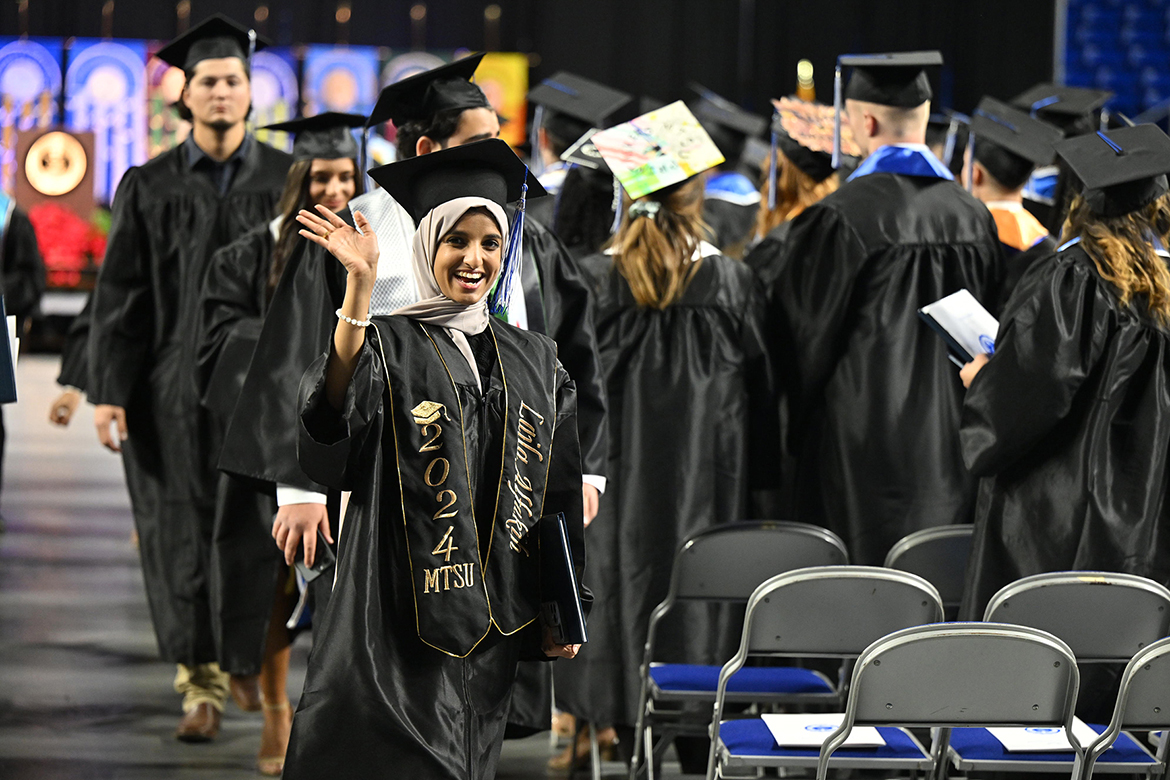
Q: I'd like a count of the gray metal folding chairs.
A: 6